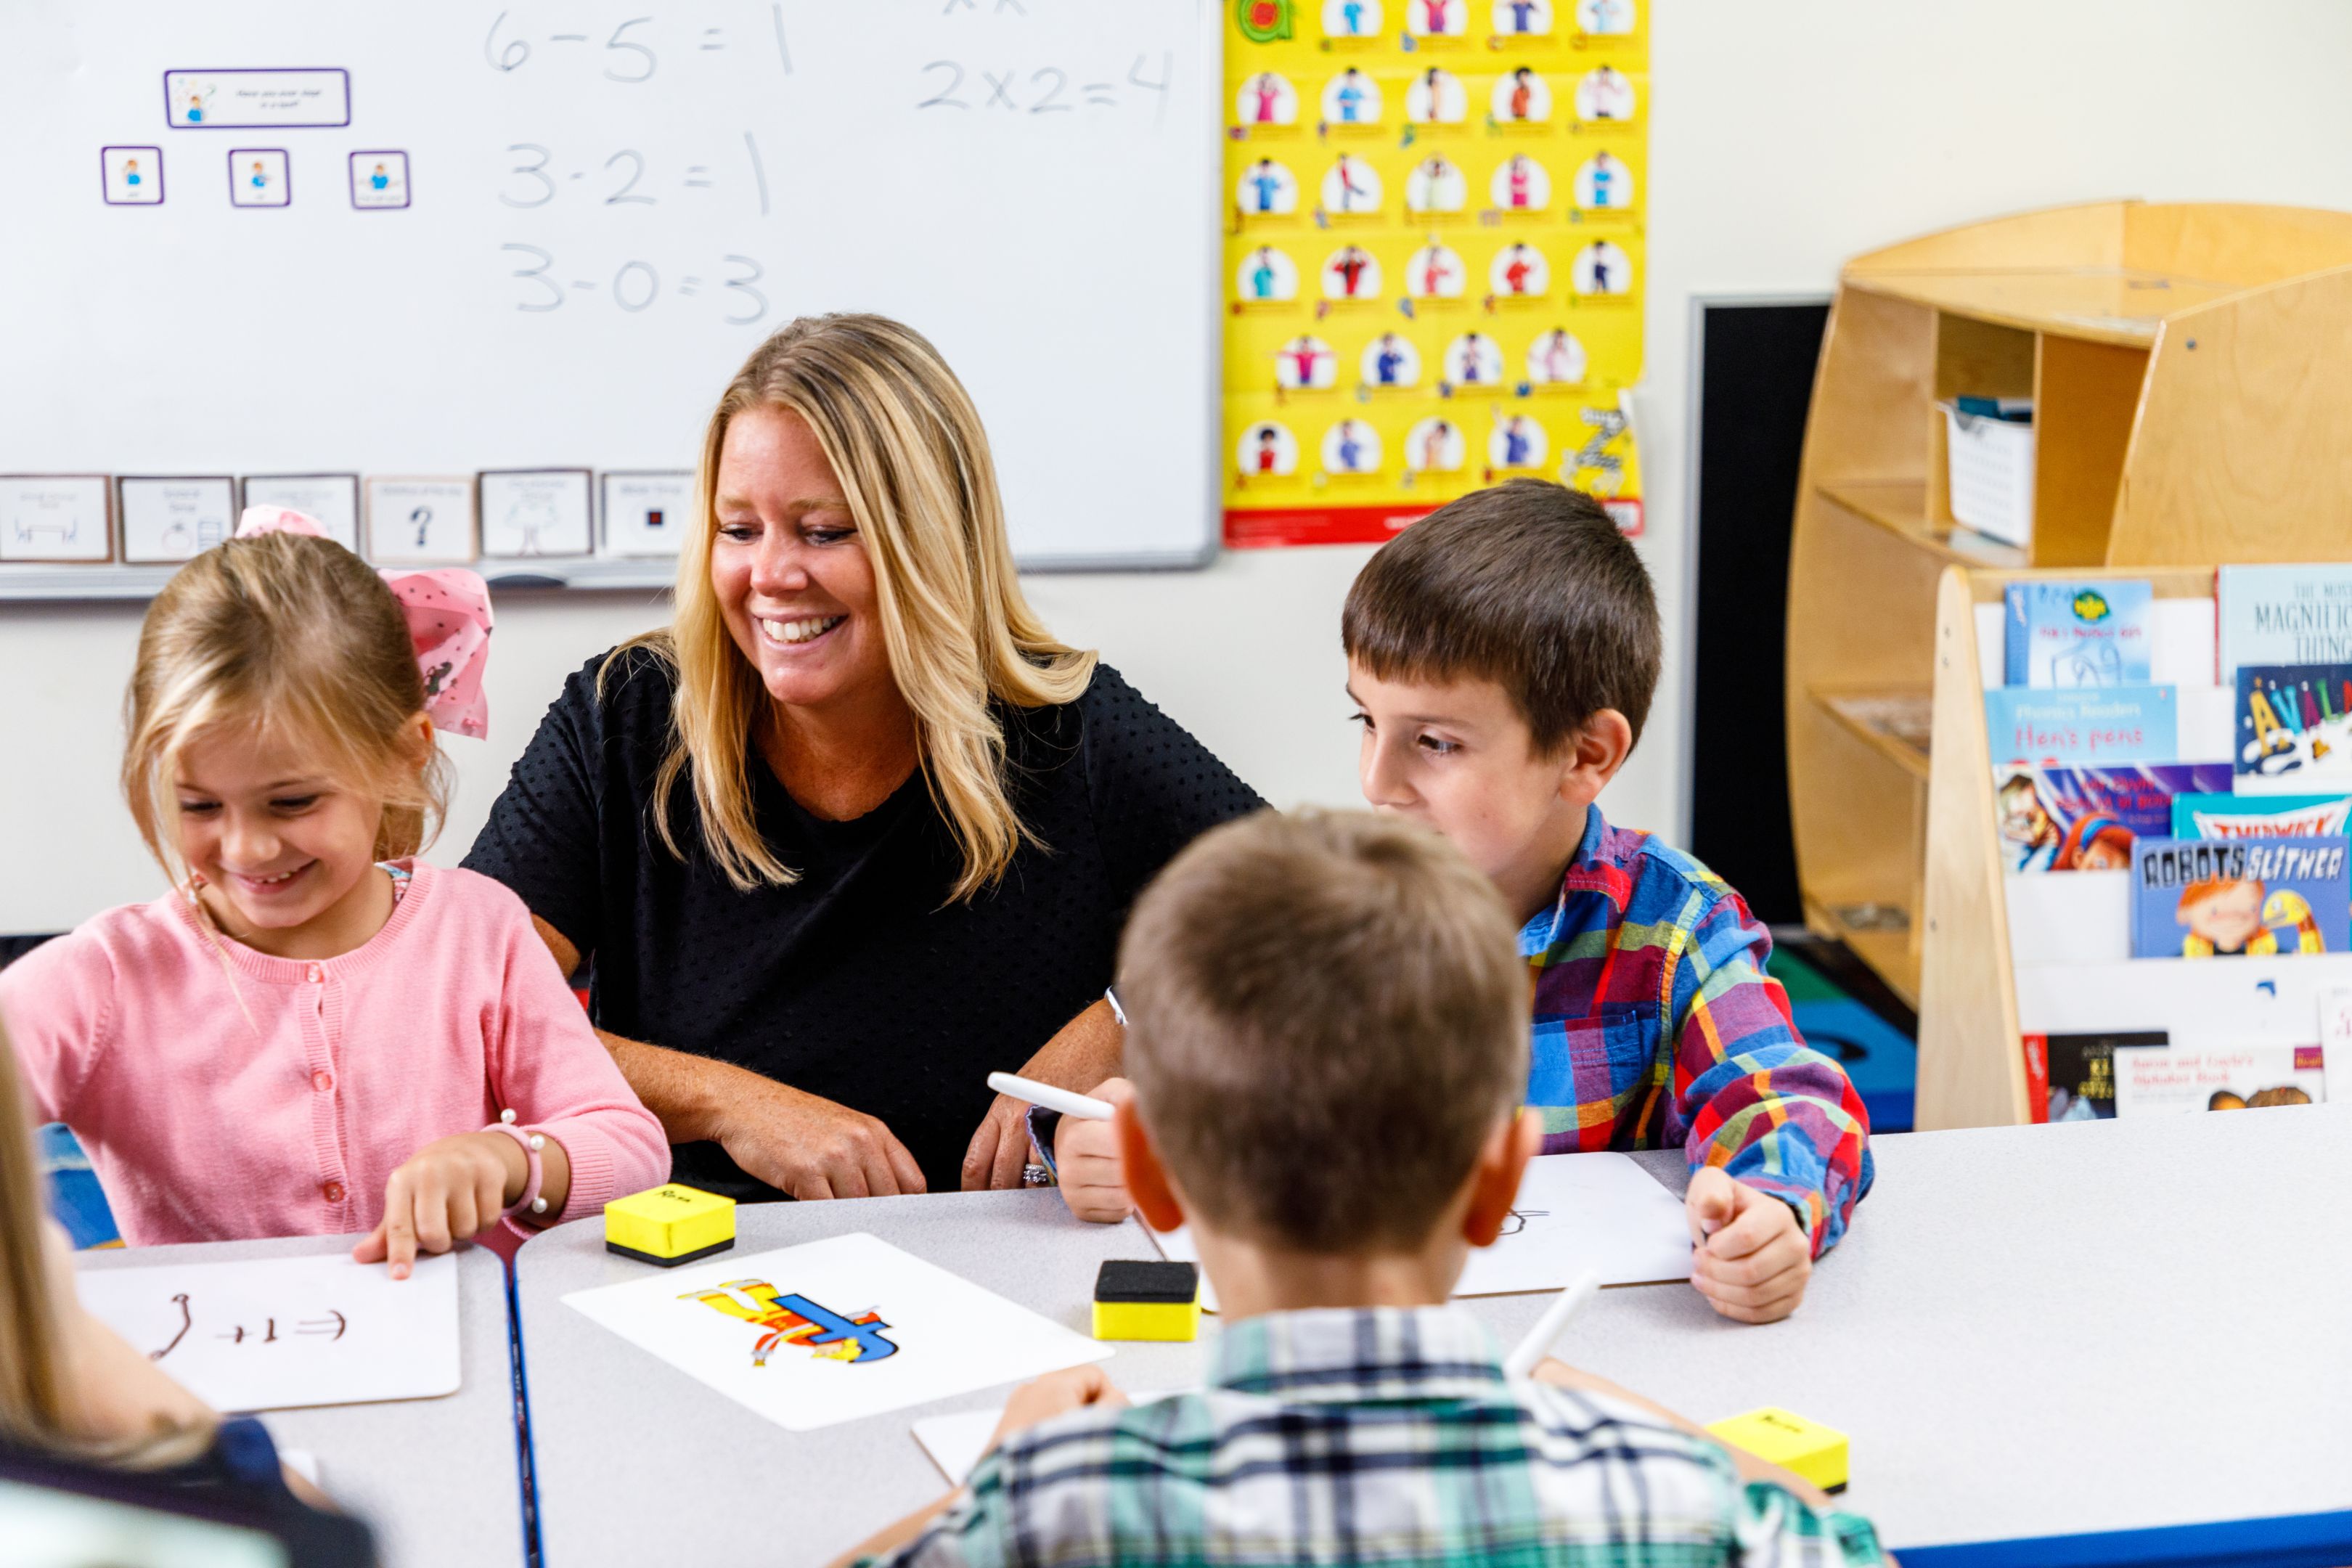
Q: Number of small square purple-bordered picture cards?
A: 3